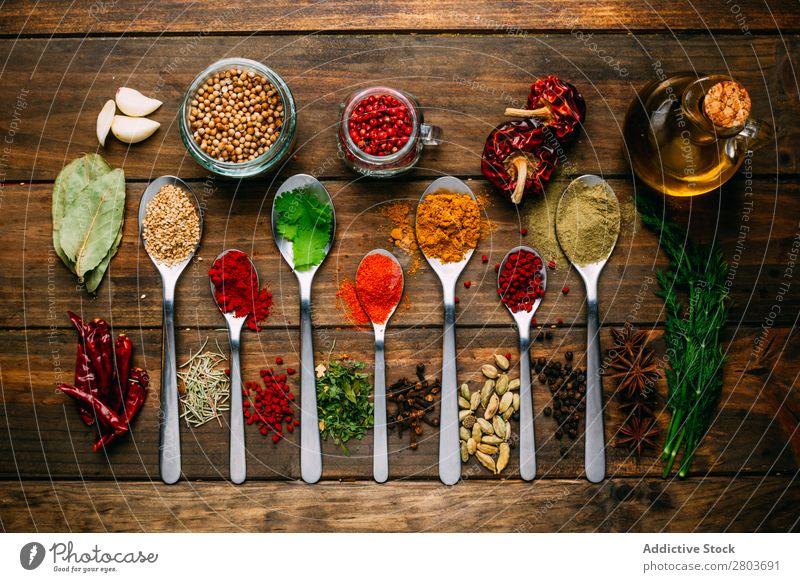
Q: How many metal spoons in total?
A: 7